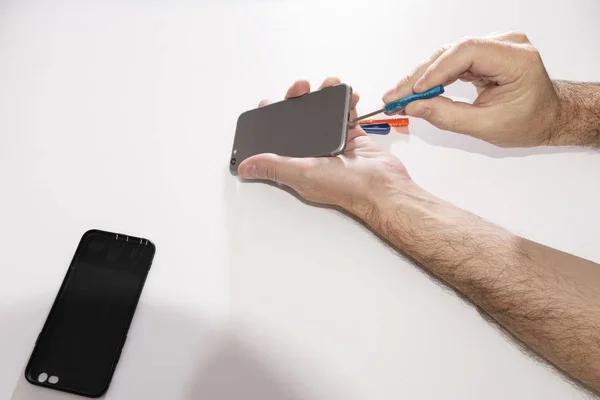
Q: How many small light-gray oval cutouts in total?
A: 2